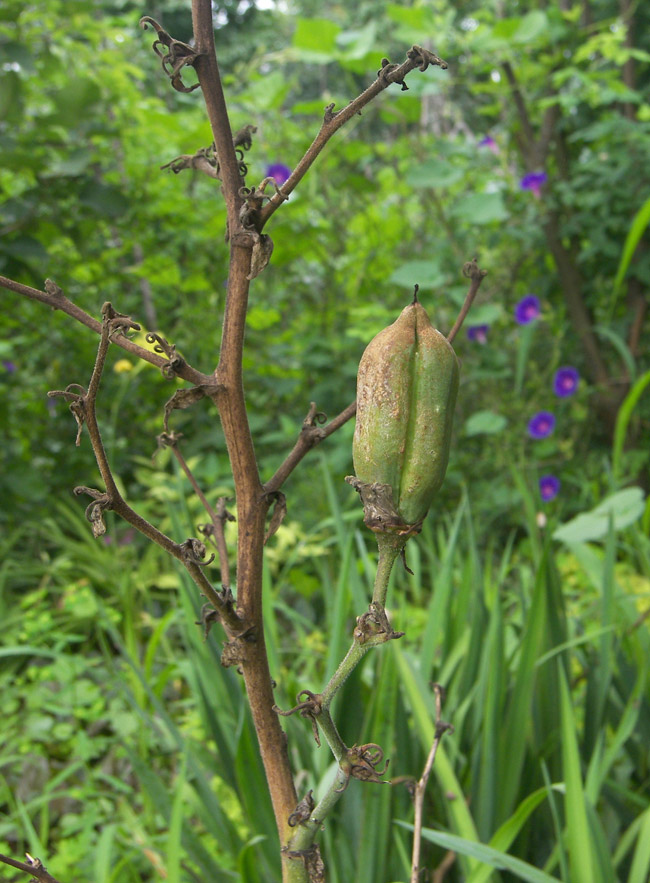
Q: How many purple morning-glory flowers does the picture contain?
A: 8